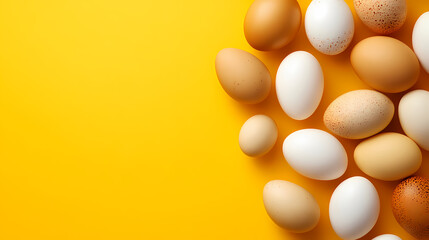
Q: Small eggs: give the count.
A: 1